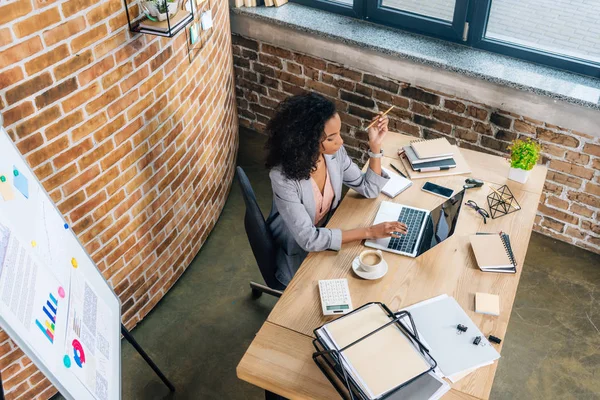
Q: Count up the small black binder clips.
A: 3